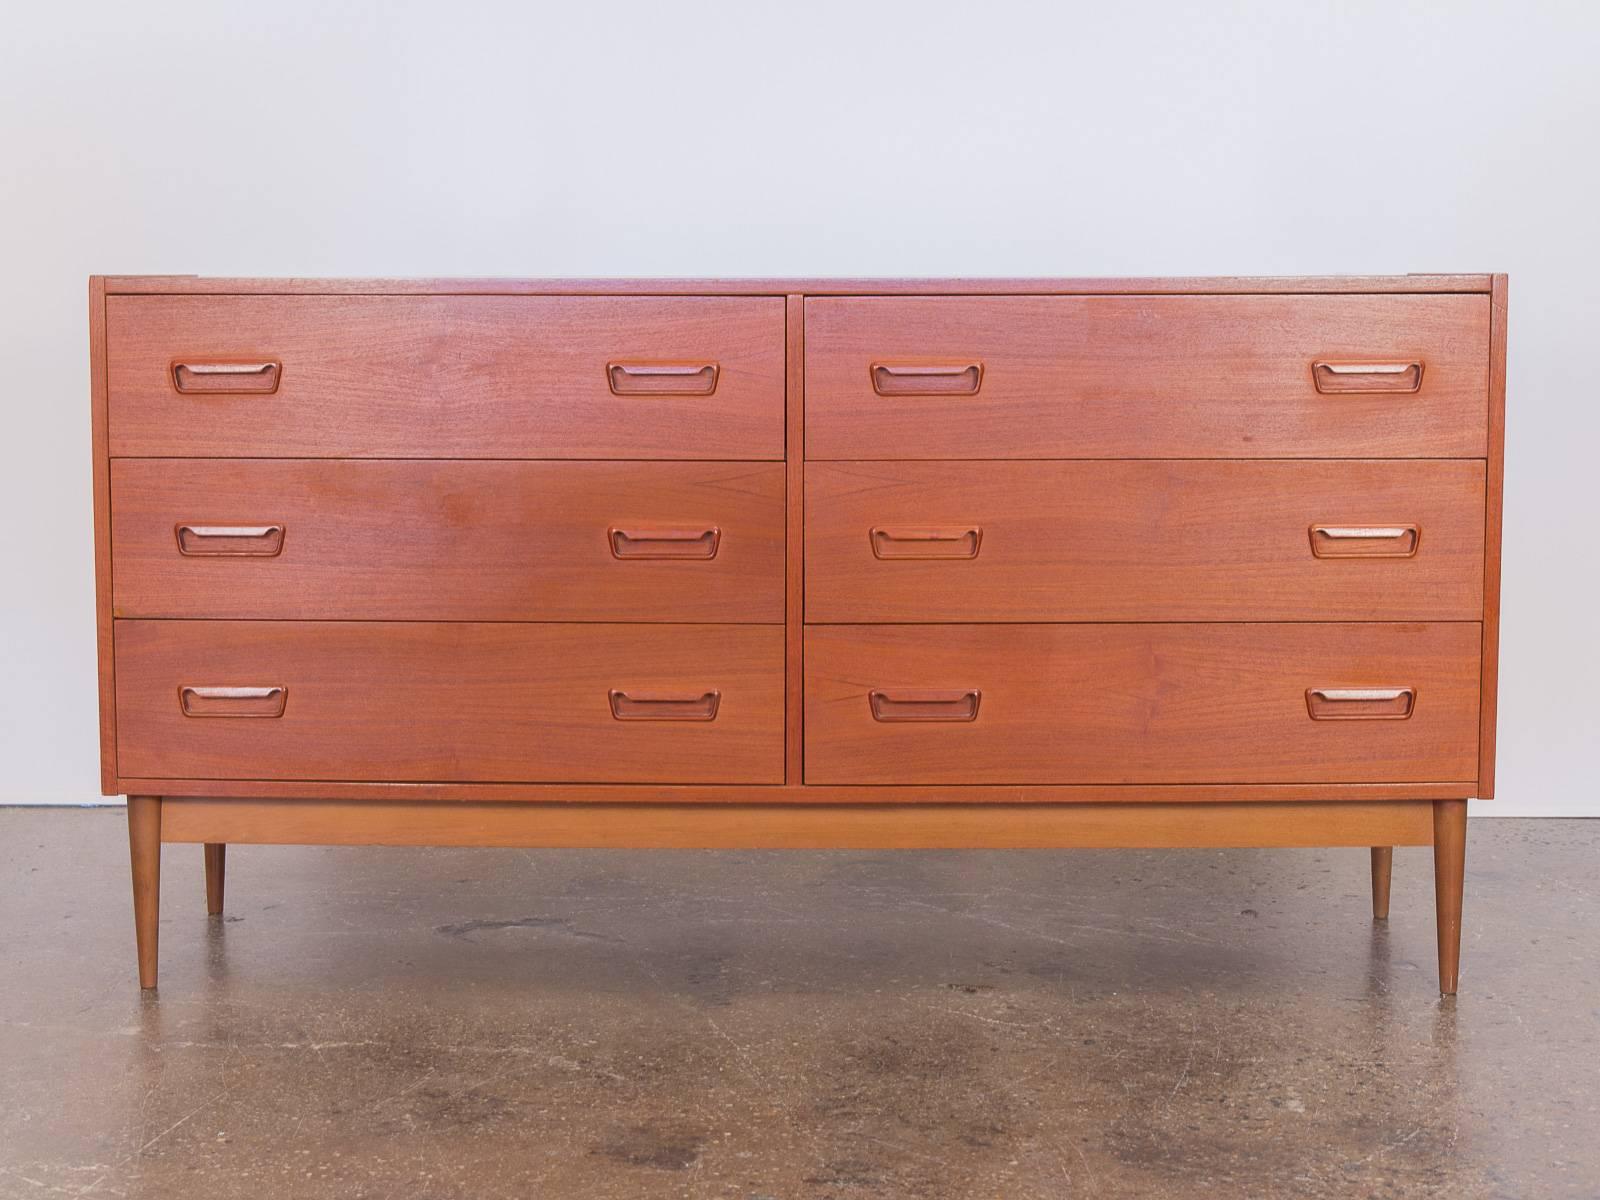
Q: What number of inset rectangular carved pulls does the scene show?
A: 12